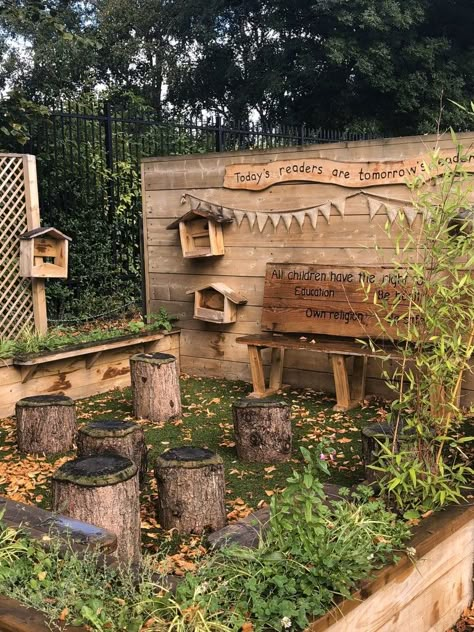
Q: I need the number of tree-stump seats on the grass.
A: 7